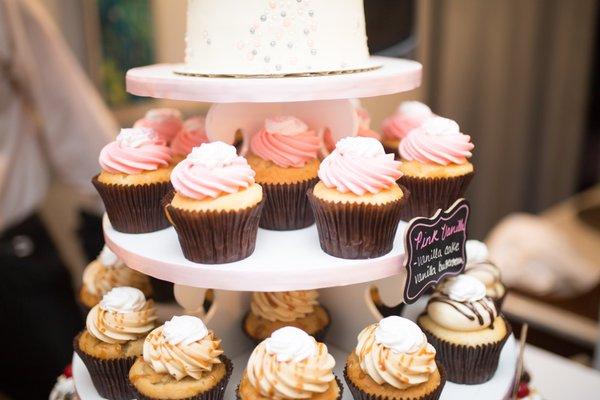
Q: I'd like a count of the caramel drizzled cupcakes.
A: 6